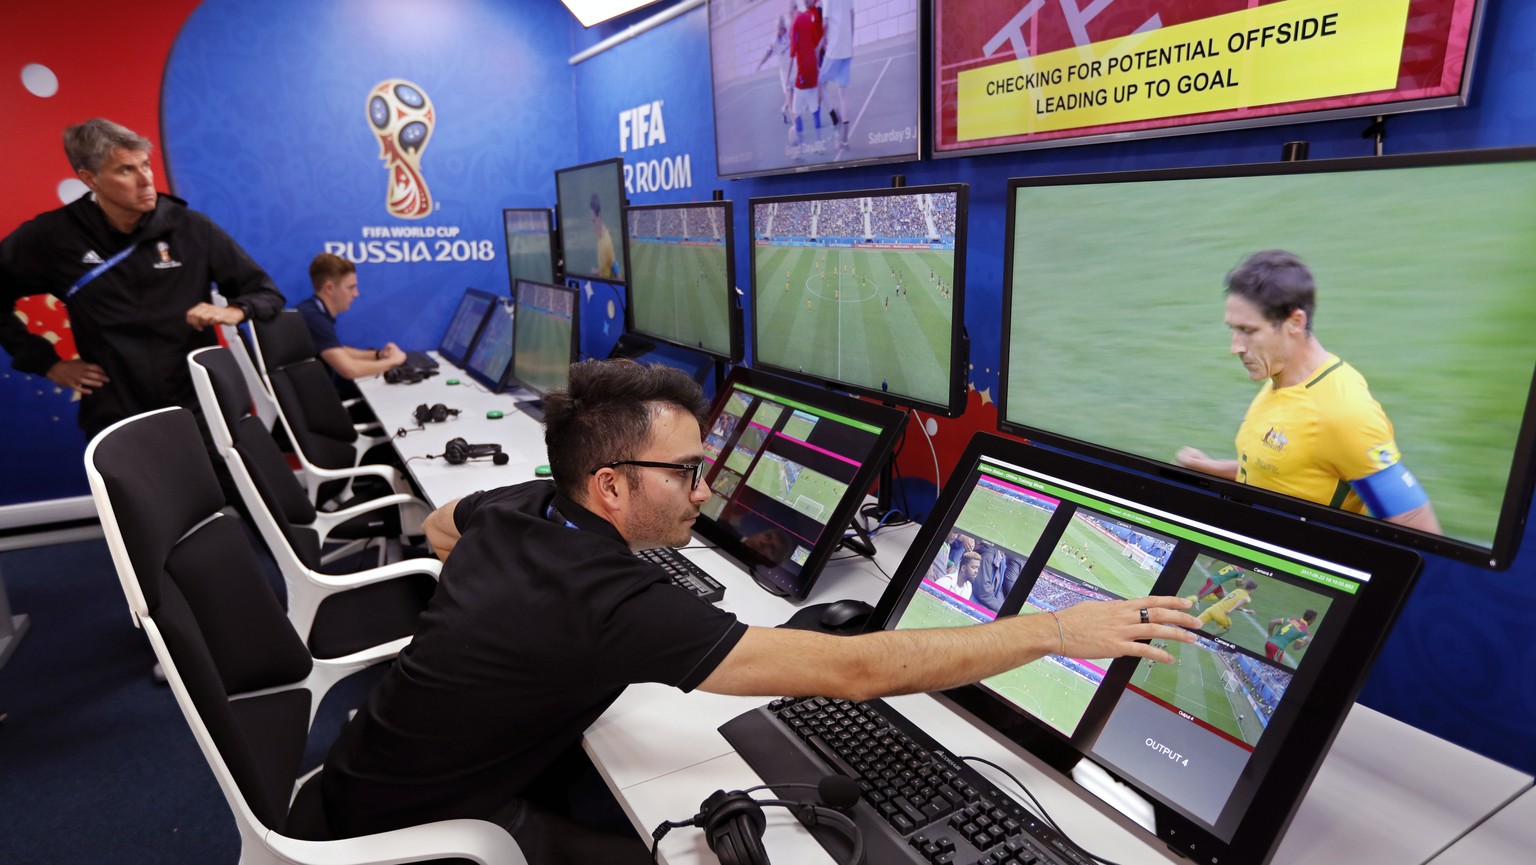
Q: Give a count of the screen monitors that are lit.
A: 12